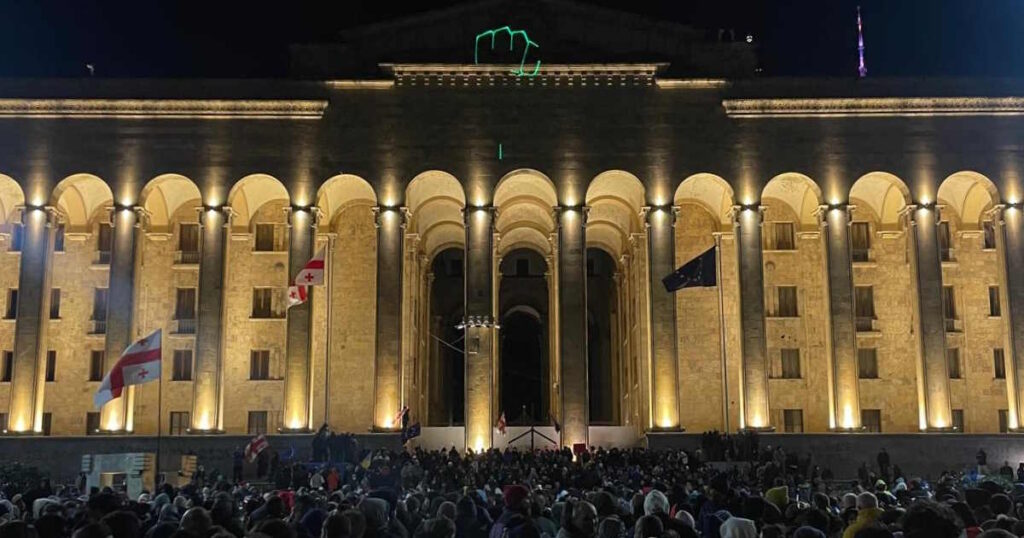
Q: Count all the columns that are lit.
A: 12